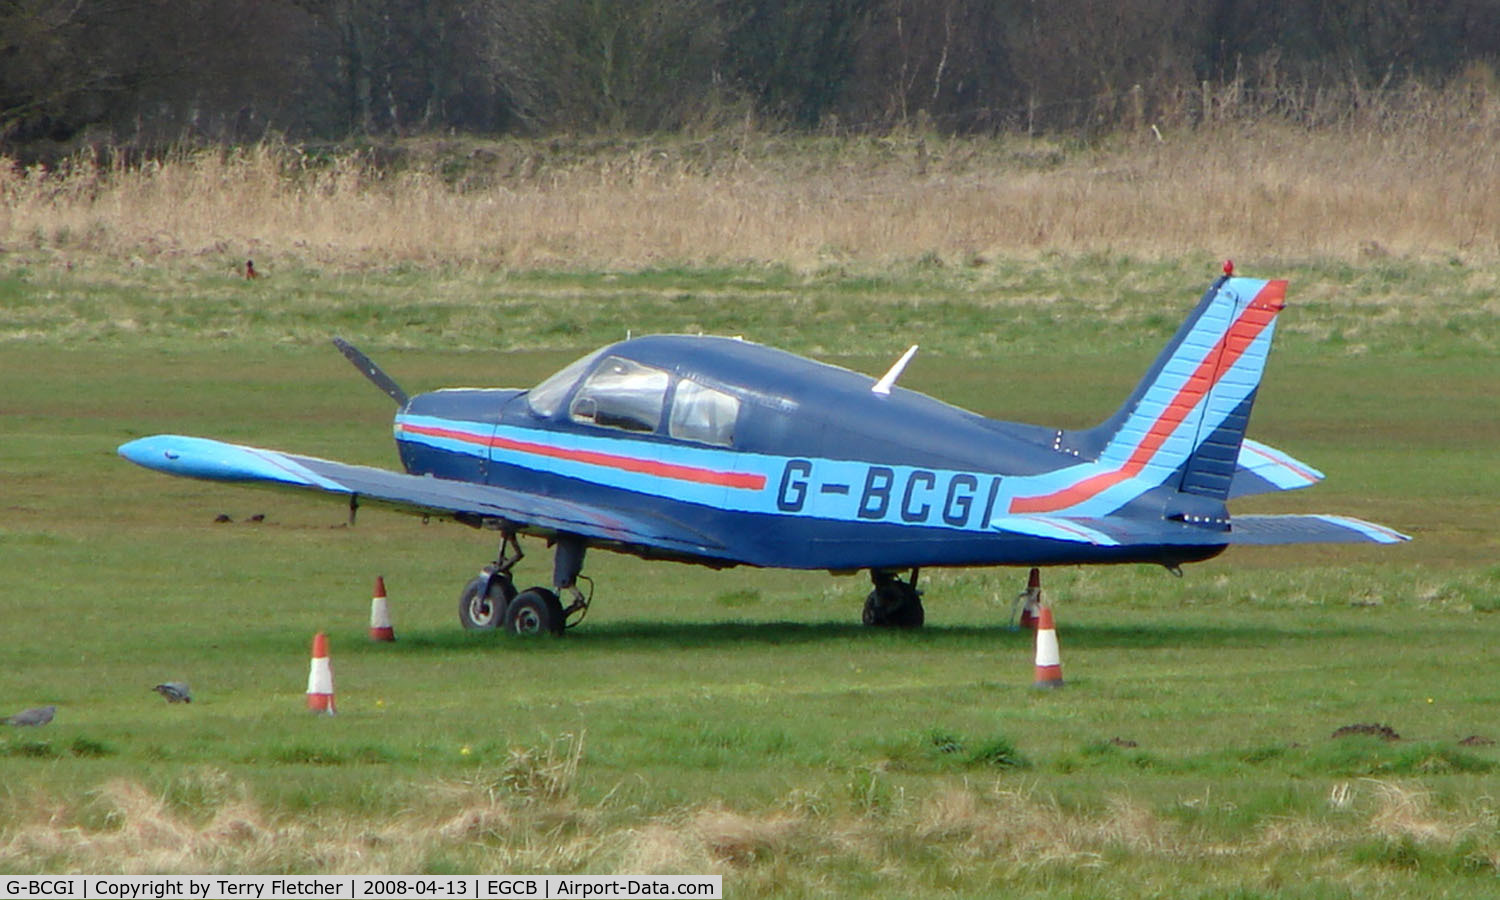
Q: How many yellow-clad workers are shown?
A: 0